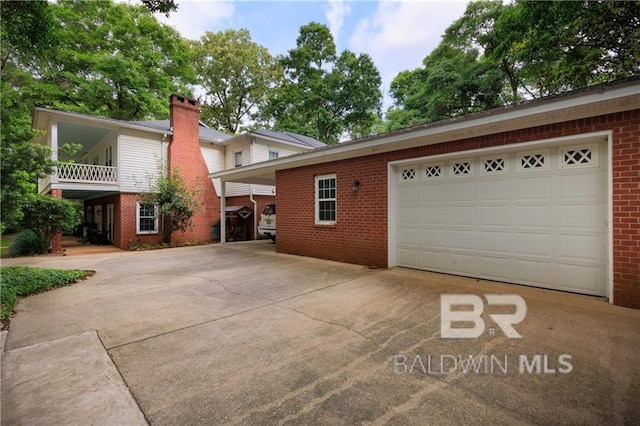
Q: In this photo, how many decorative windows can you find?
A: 6